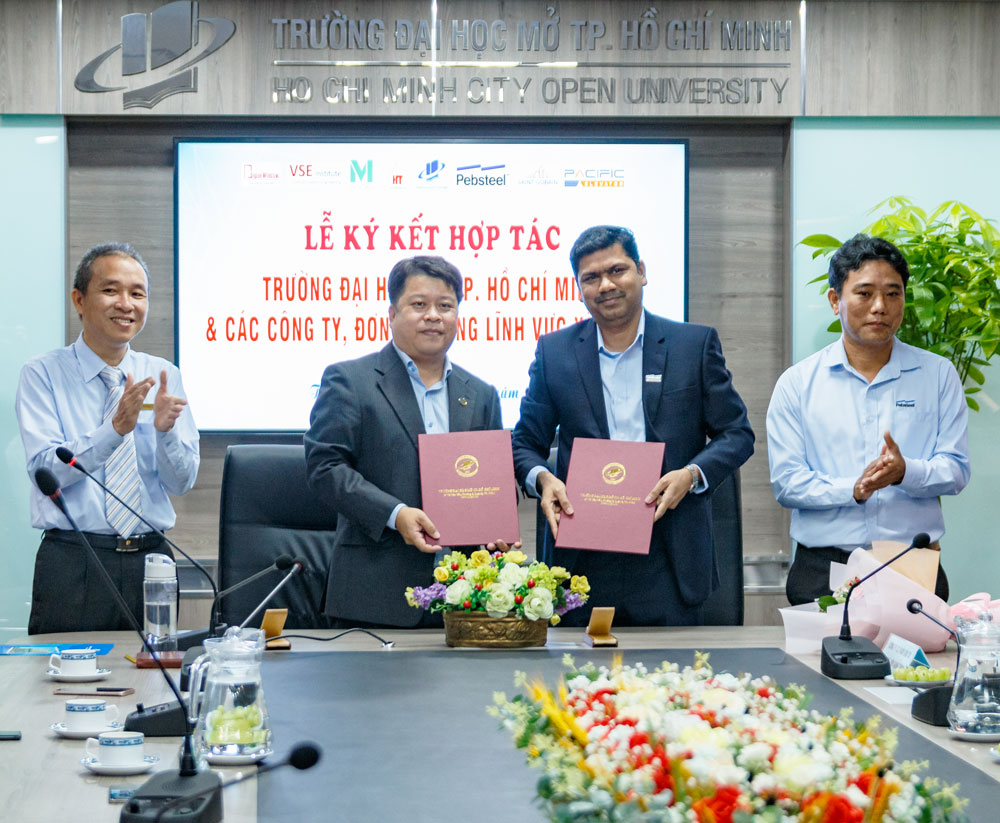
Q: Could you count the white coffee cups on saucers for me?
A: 3